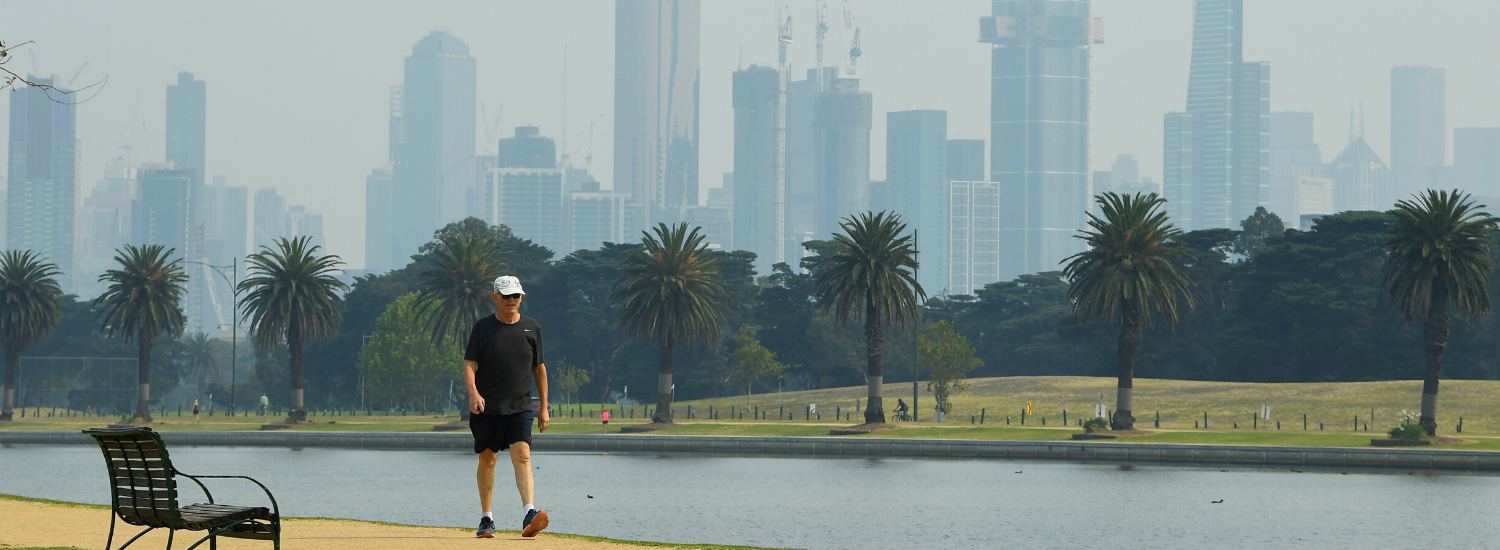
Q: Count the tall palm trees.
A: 8